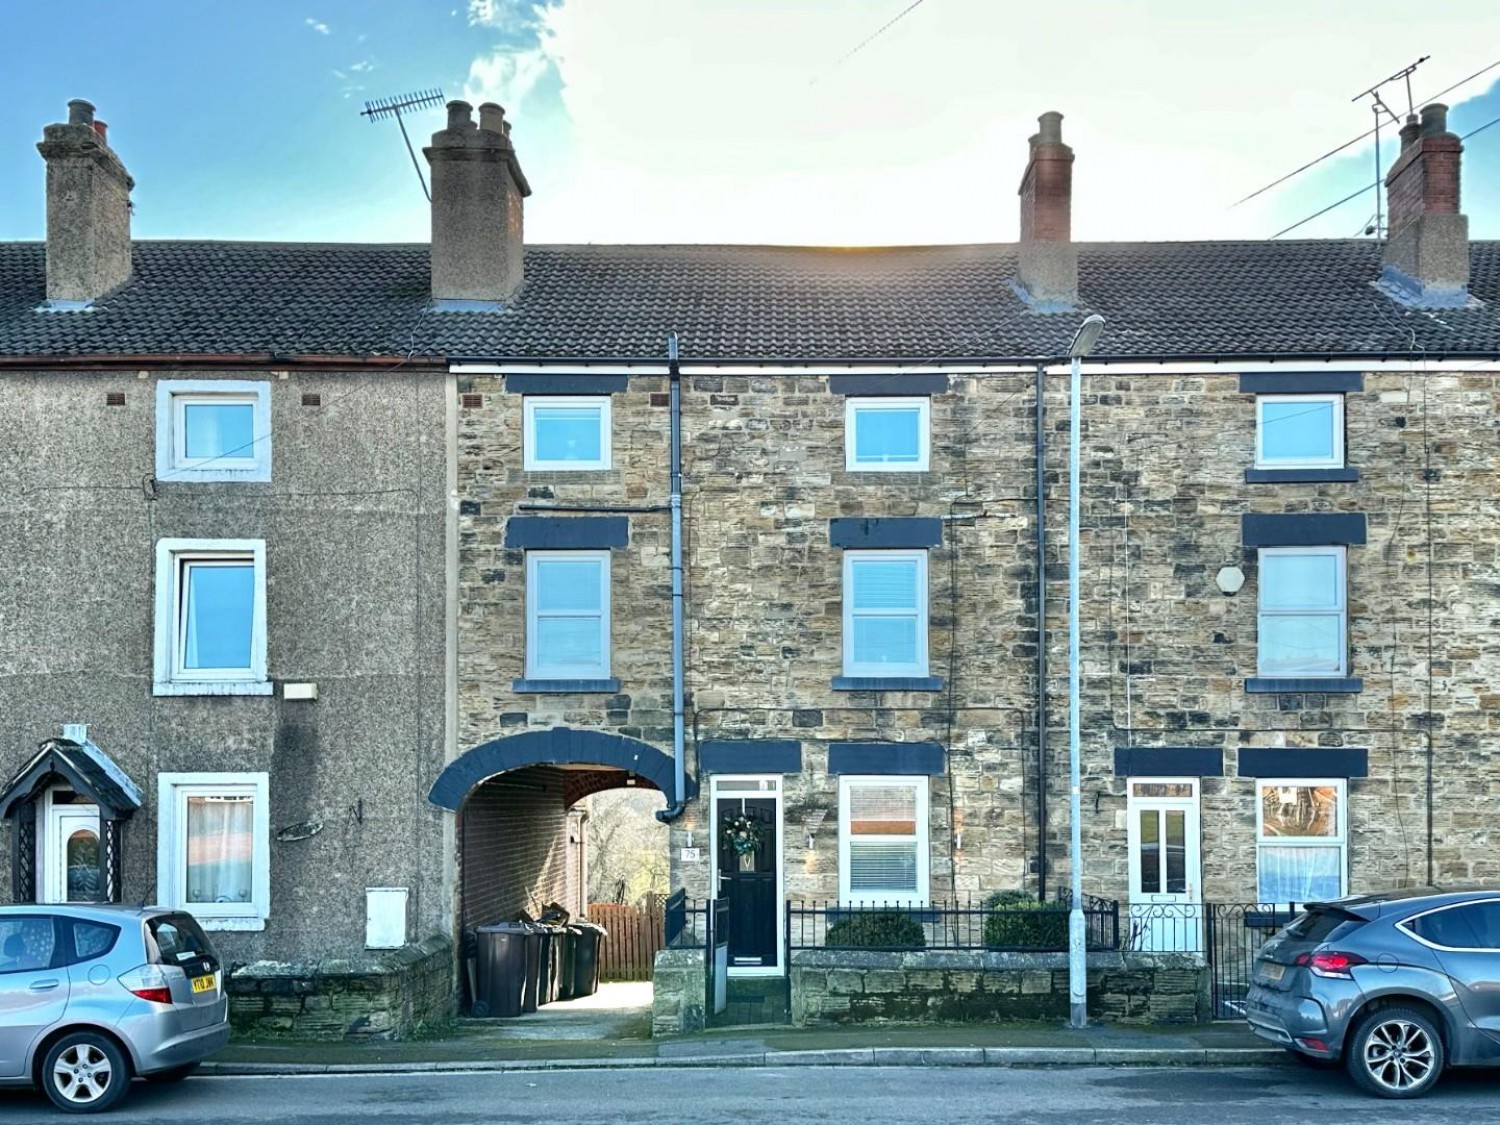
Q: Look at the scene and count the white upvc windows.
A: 11